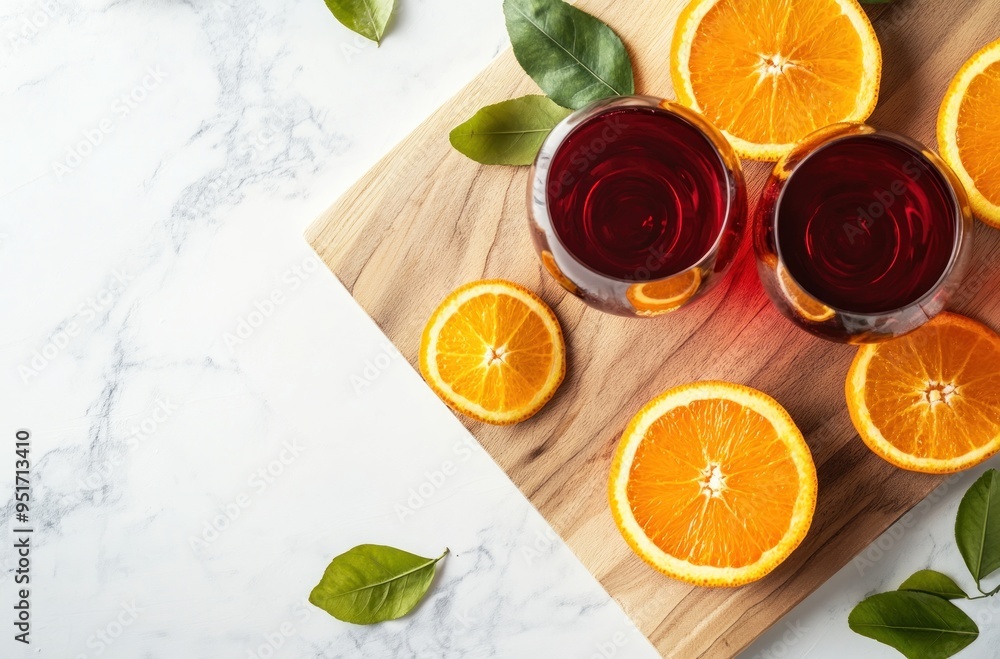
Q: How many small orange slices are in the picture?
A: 1